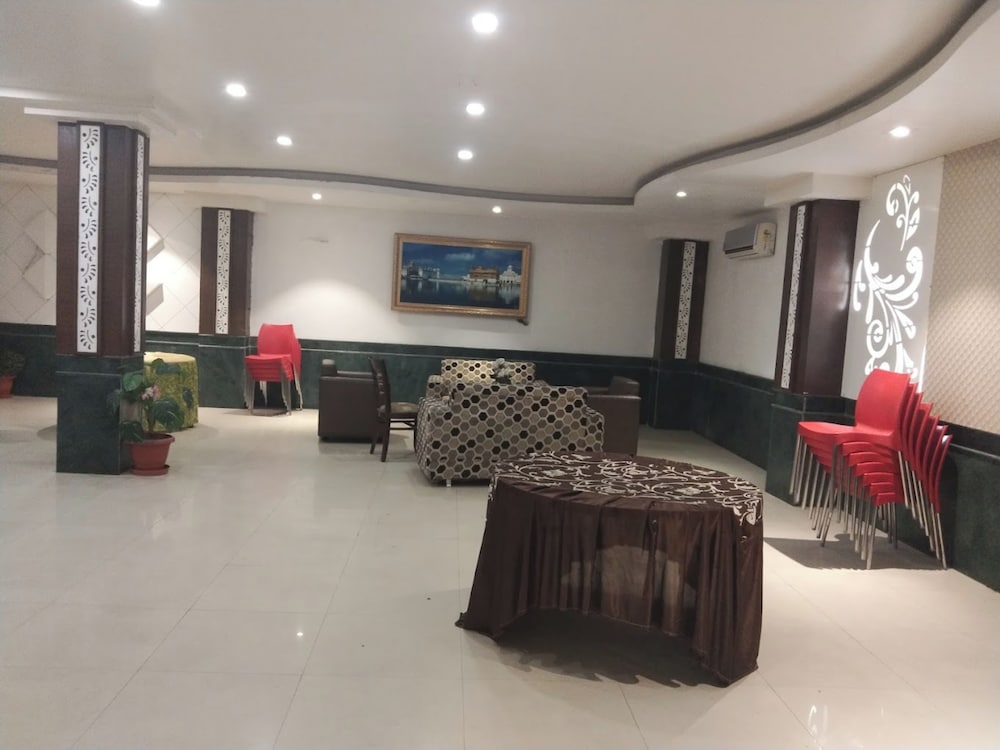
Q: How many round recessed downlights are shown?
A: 10